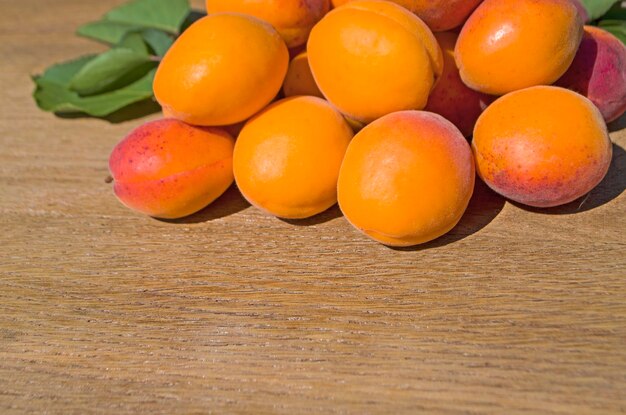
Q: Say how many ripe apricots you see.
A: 12